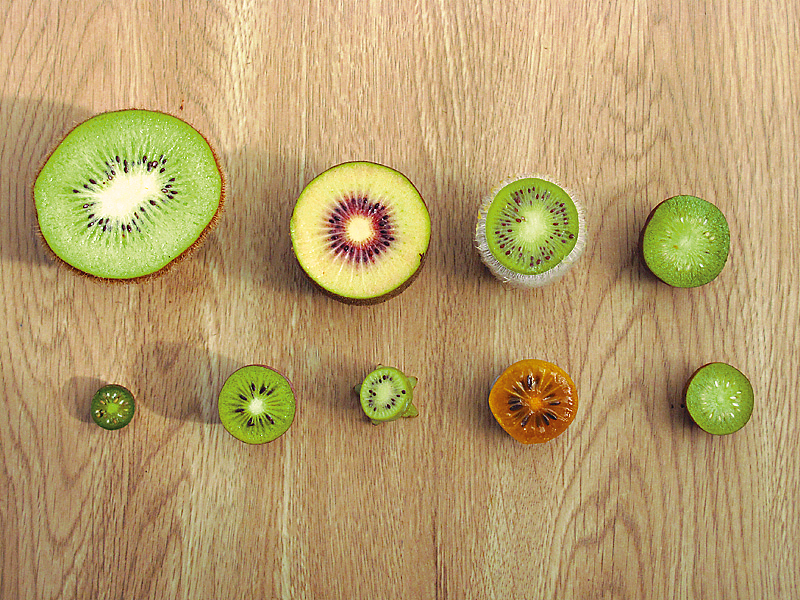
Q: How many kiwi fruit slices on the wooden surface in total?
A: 9